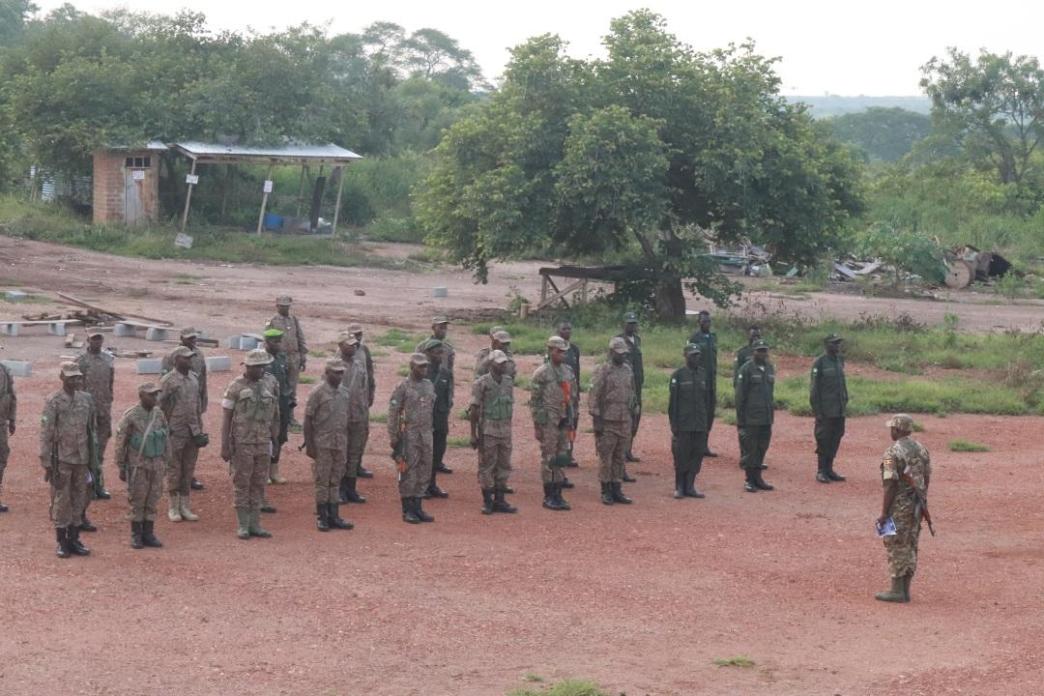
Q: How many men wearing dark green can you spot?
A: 9